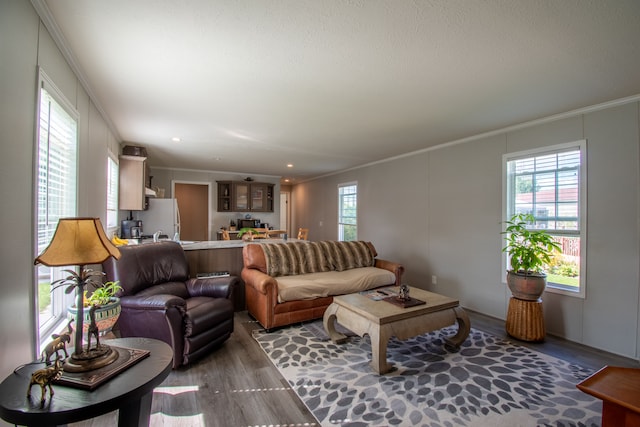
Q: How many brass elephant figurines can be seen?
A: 2